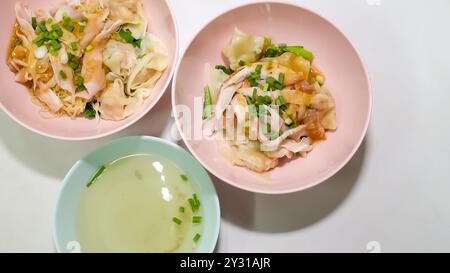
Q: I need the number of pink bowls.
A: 2